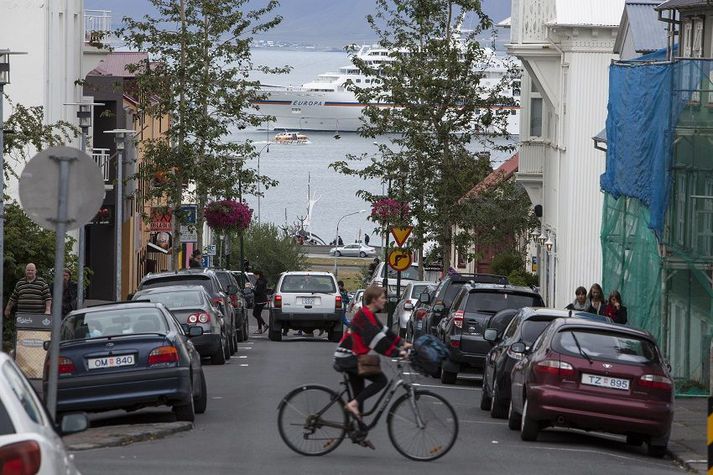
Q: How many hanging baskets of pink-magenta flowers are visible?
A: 2